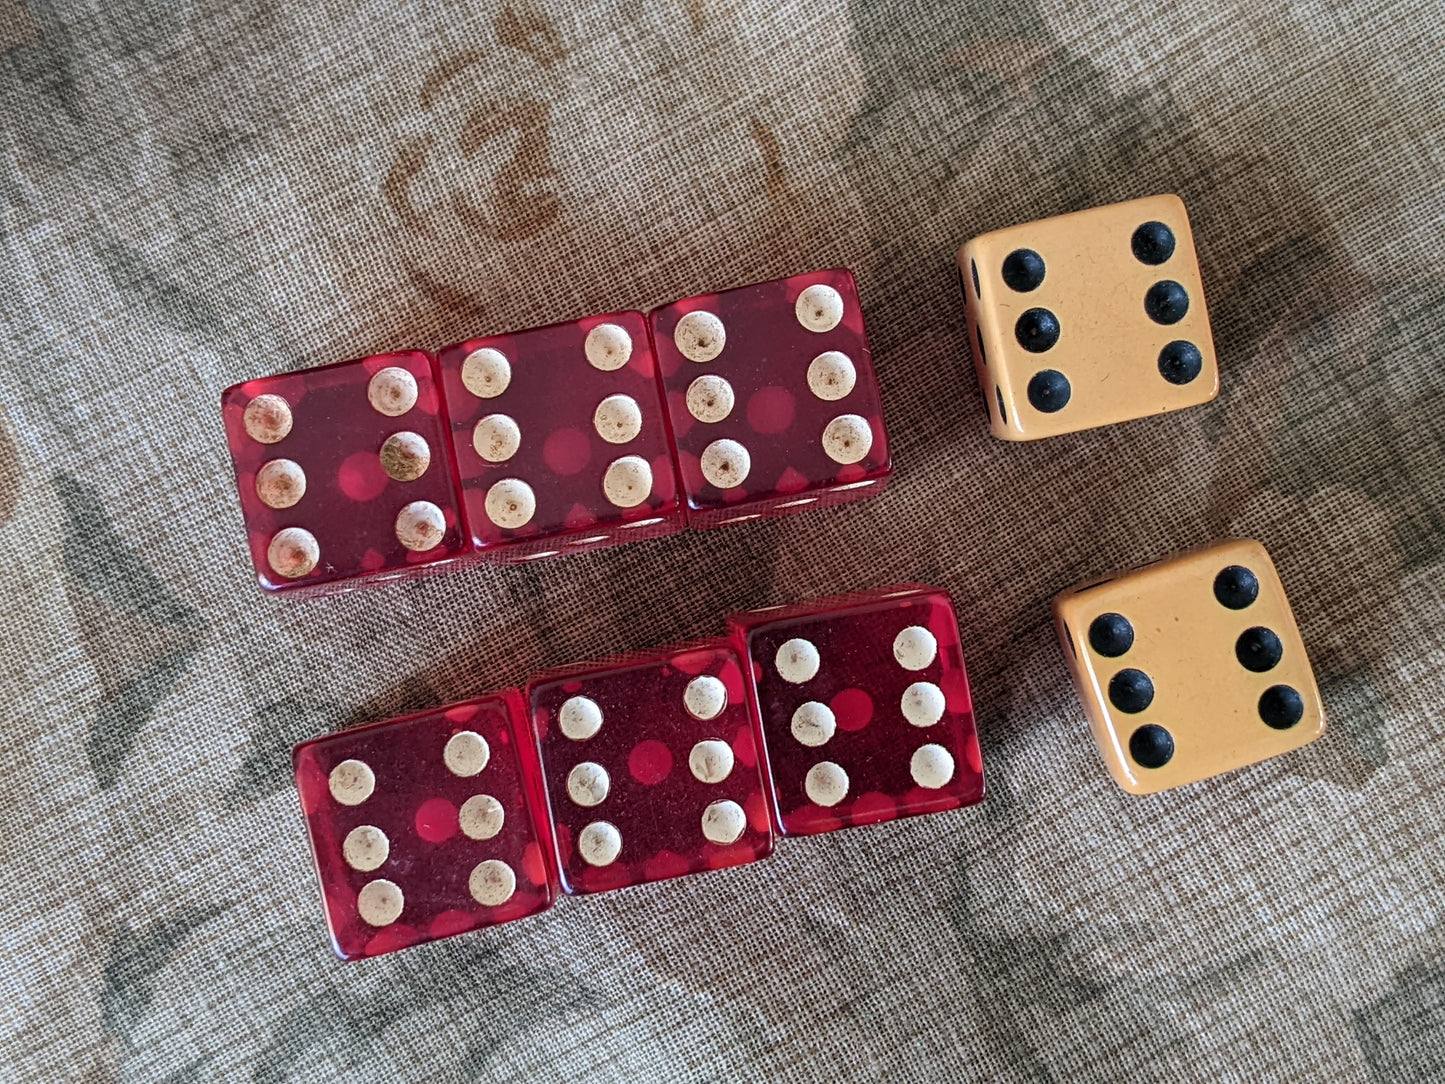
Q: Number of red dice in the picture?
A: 6